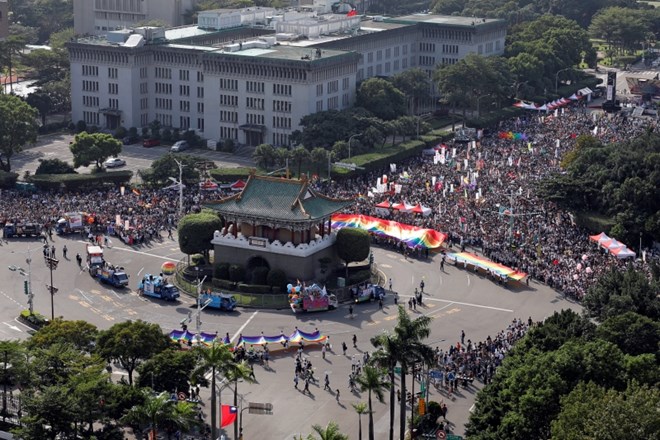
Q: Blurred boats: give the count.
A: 0